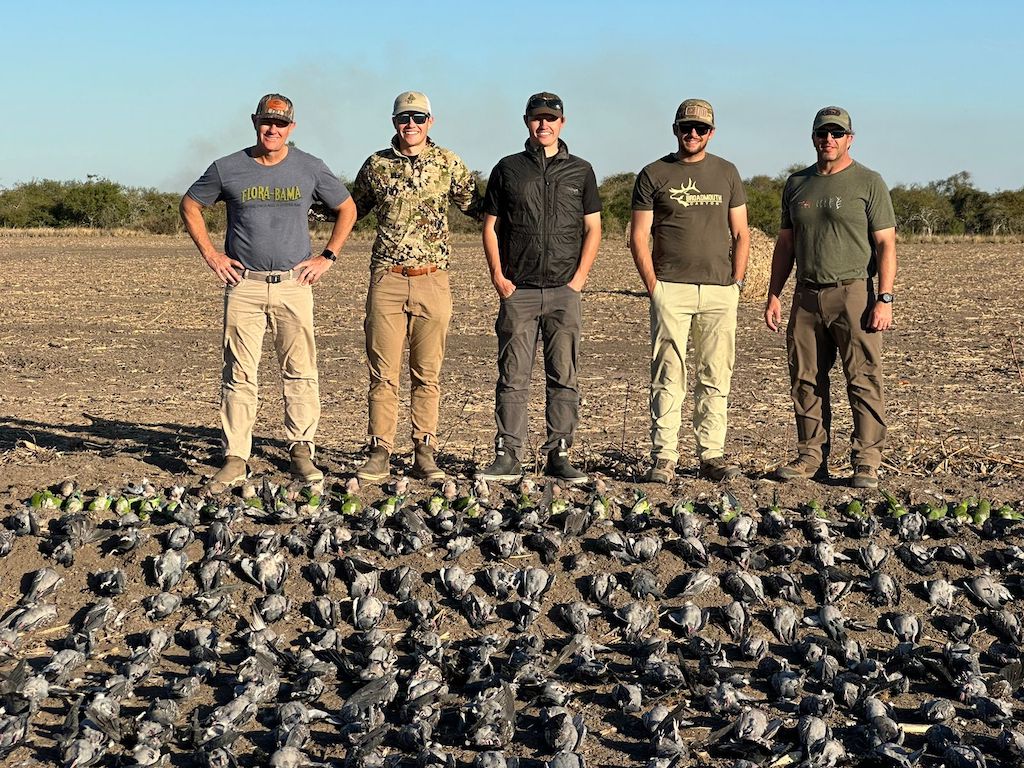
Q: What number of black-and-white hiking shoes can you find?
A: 2